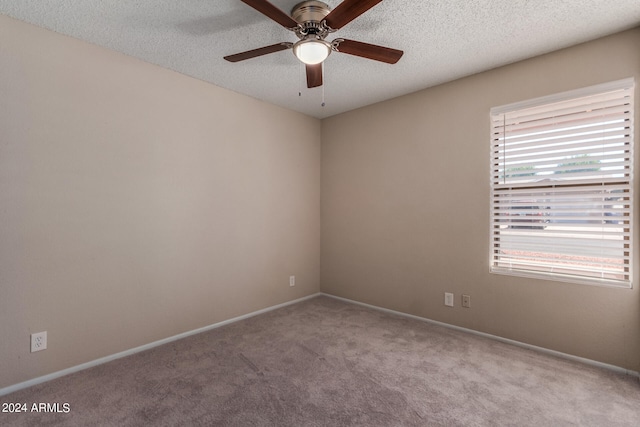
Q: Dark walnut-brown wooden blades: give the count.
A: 5